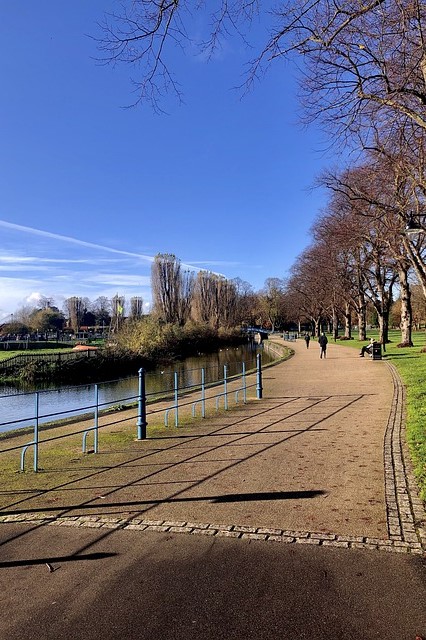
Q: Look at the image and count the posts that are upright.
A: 8